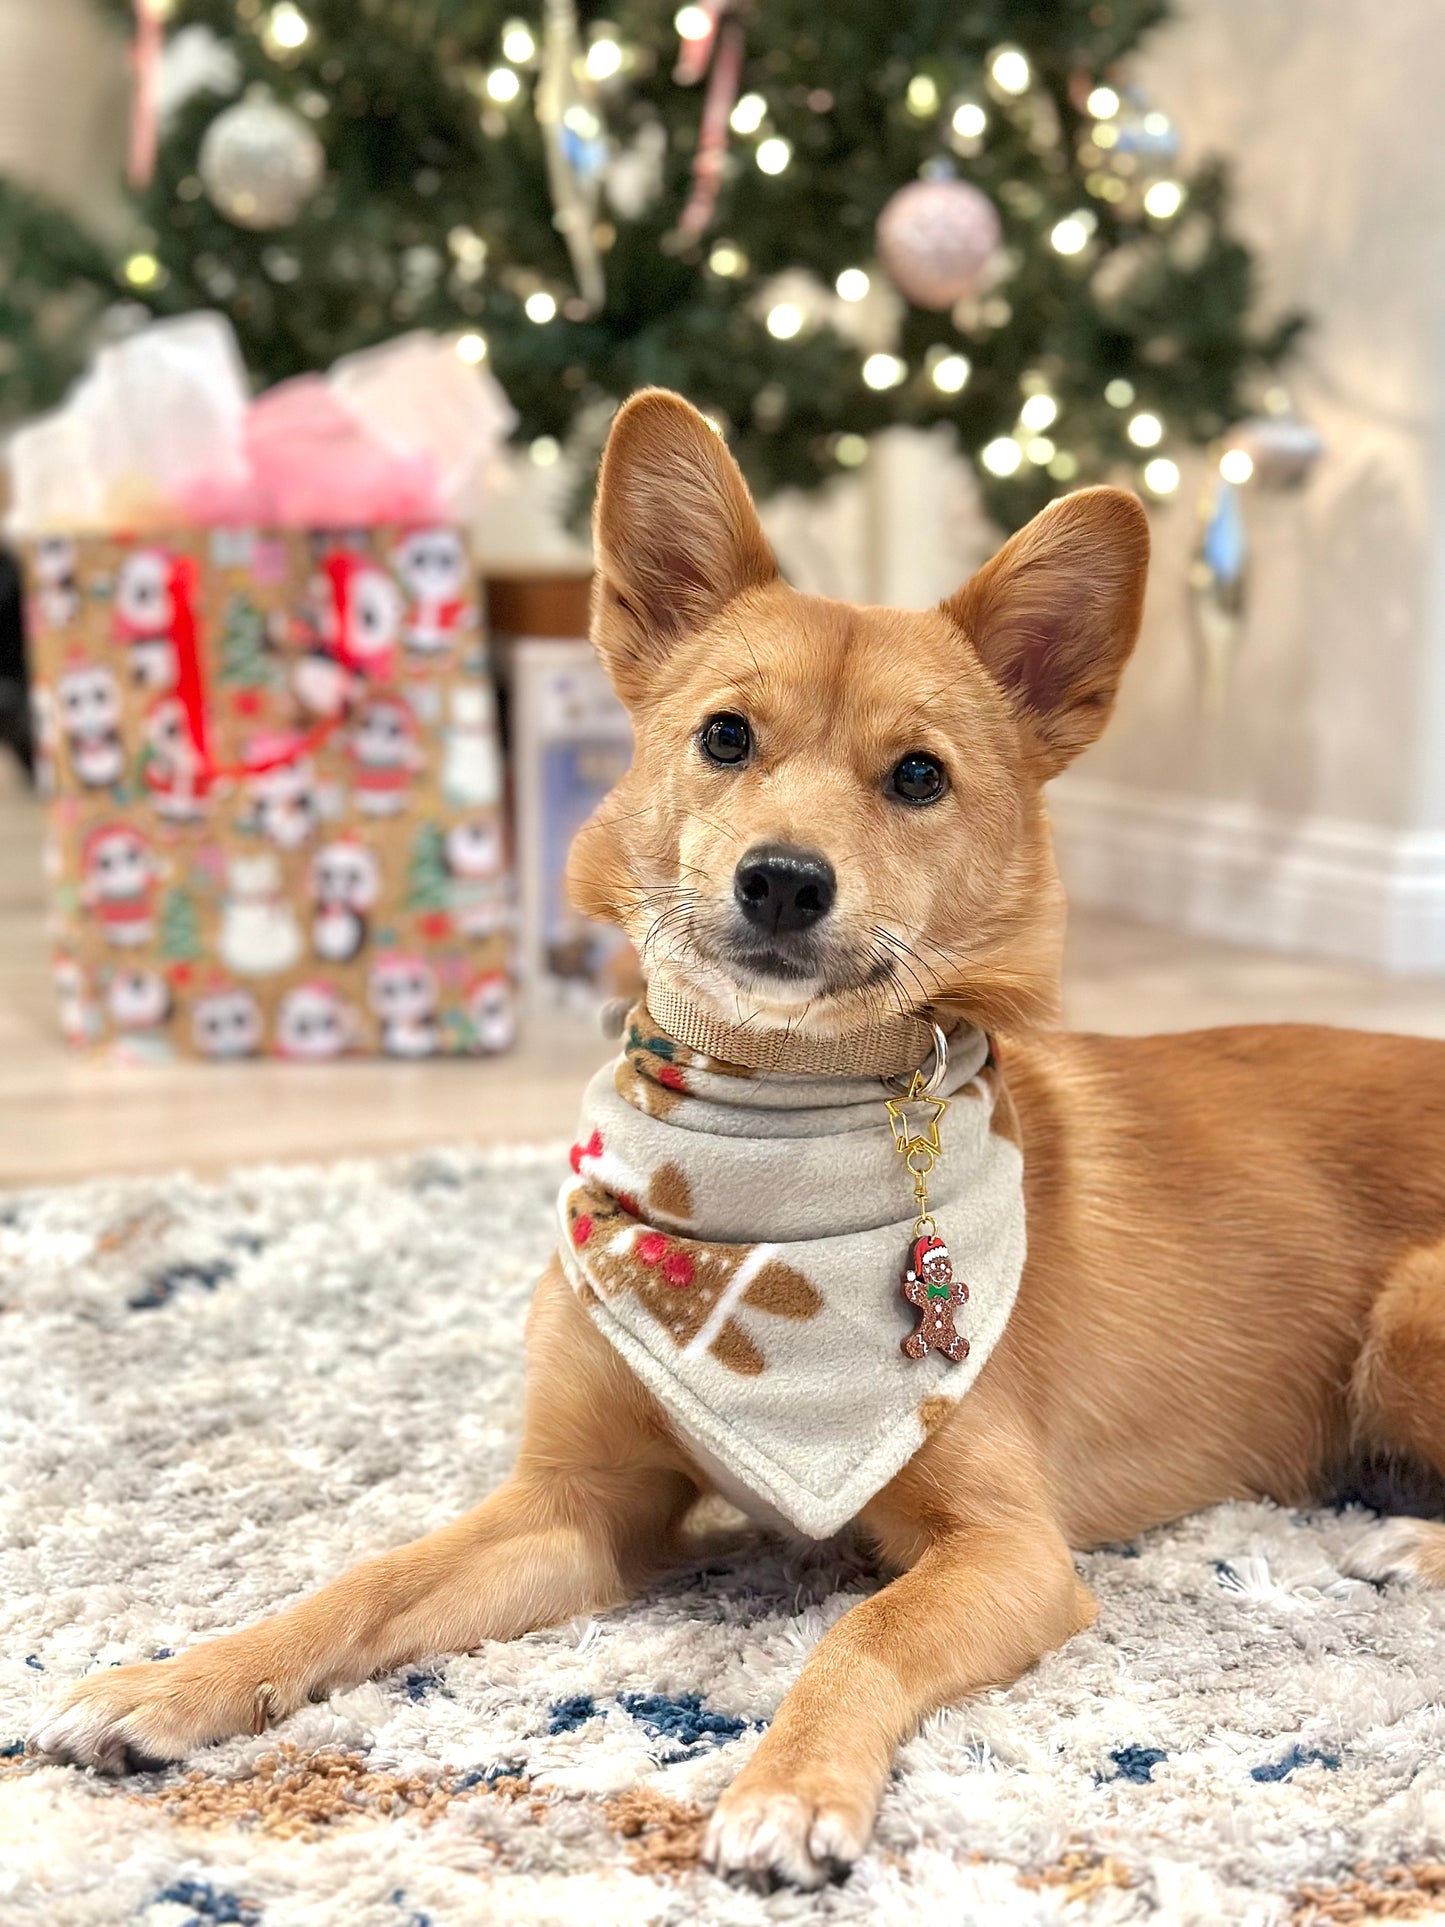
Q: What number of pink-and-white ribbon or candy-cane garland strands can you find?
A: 3